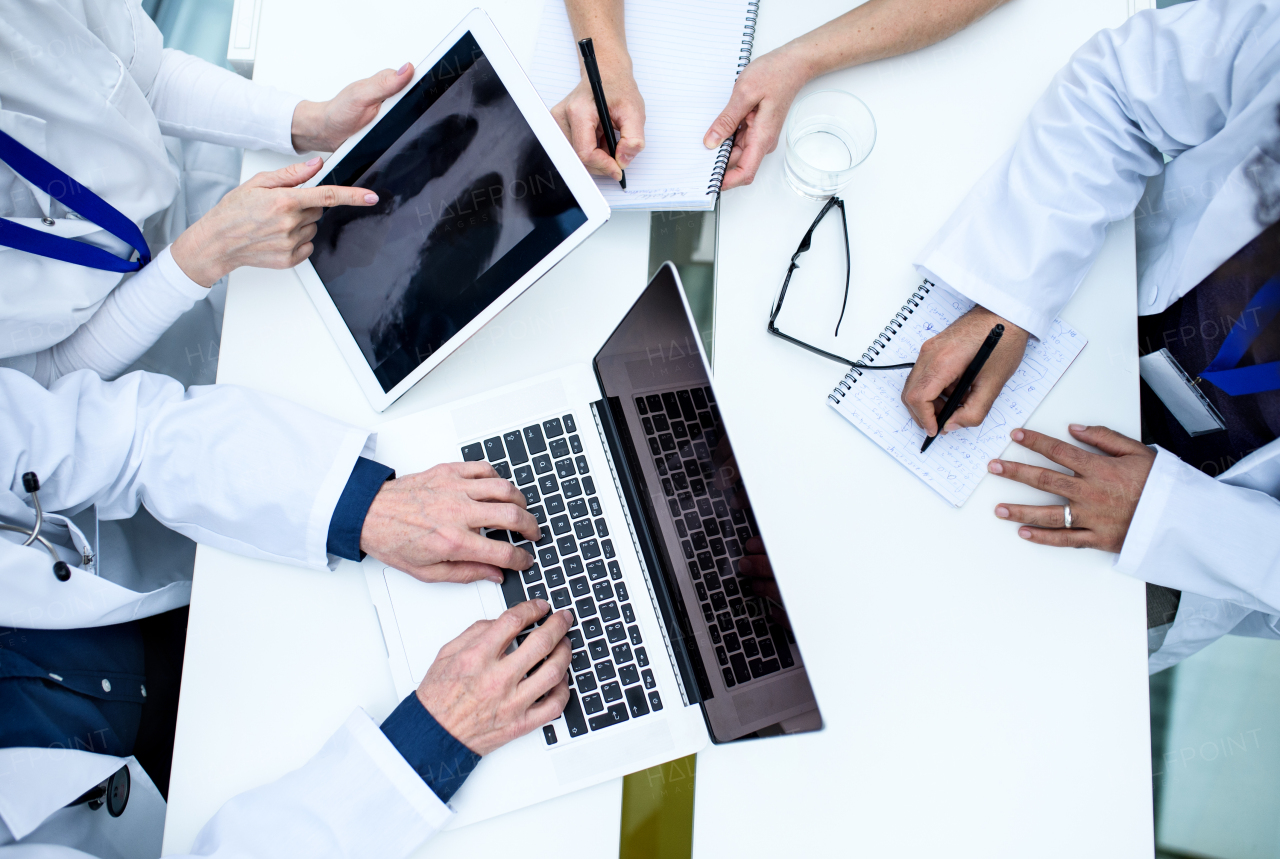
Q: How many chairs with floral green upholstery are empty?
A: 0